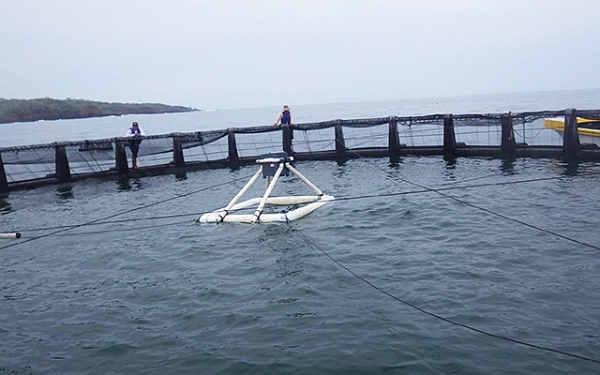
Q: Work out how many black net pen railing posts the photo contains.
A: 11